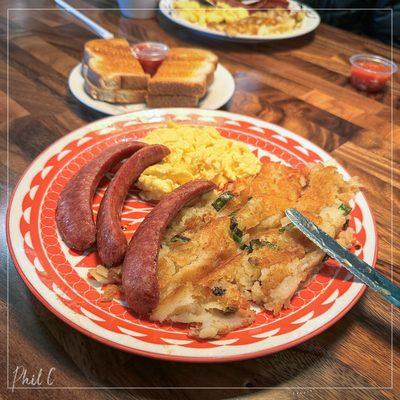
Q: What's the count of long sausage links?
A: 3